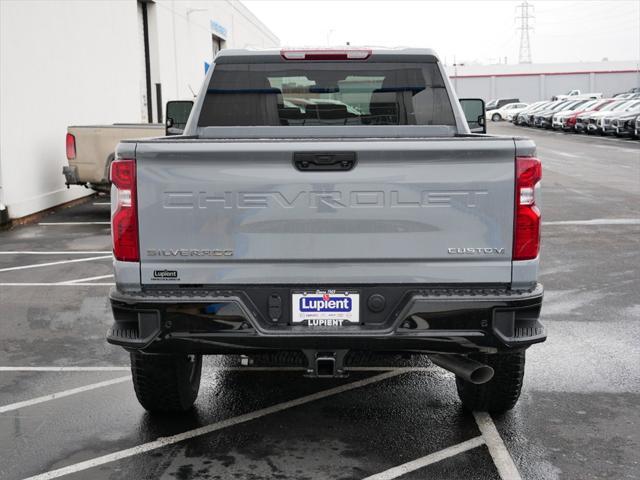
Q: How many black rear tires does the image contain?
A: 2